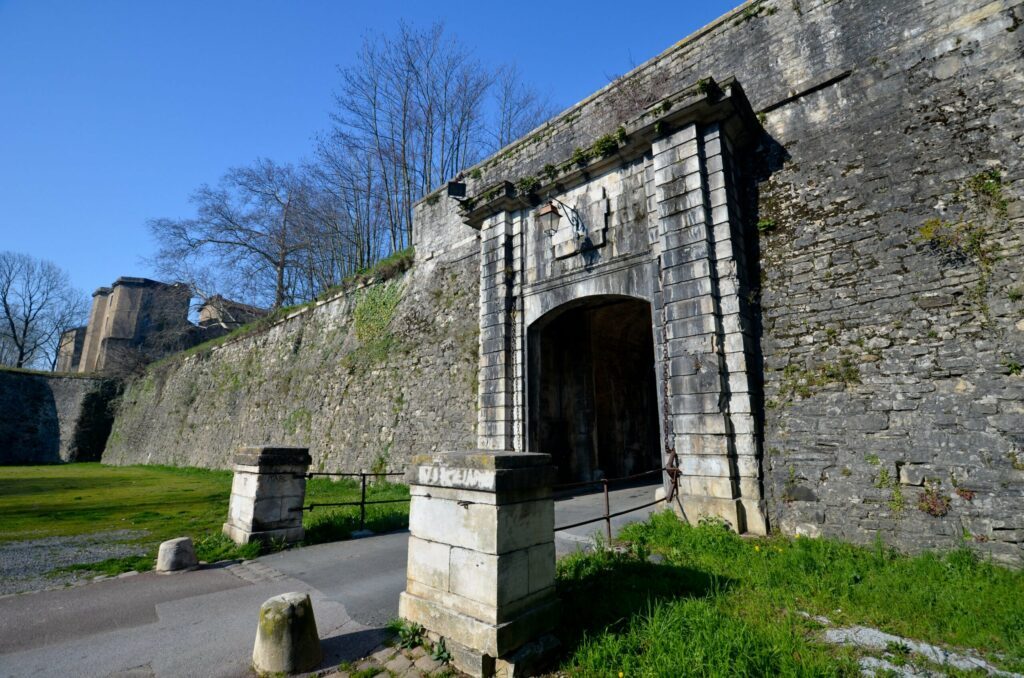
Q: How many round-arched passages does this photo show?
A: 1